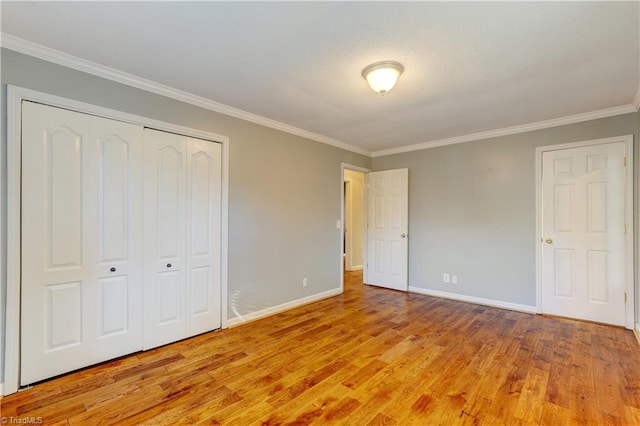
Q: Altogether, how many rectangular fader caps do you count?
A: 0